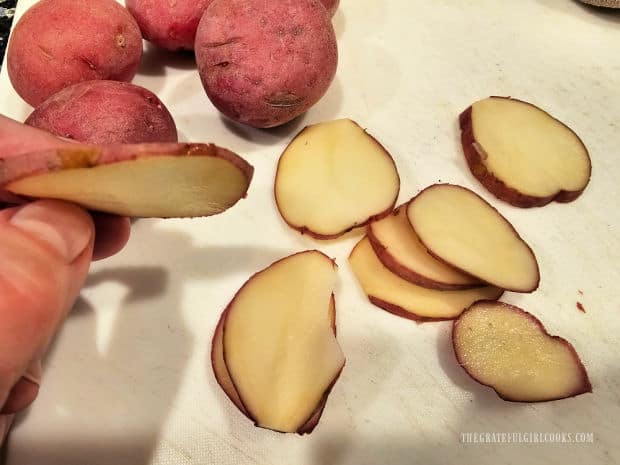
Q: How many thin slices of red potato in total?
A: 9